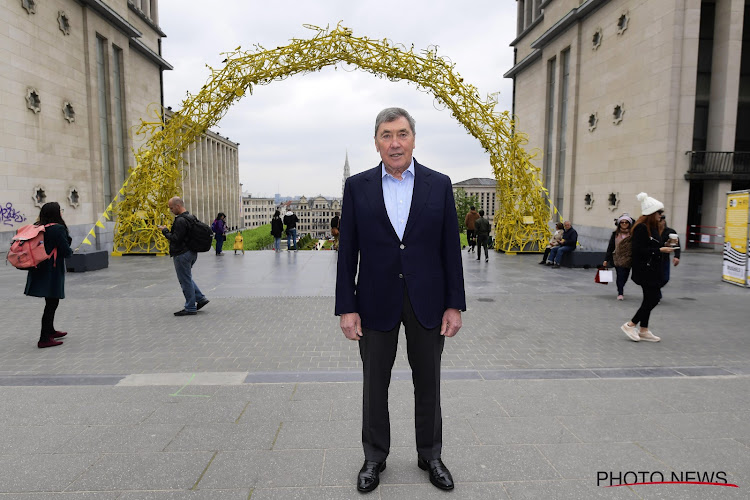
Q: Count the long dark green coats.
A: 1